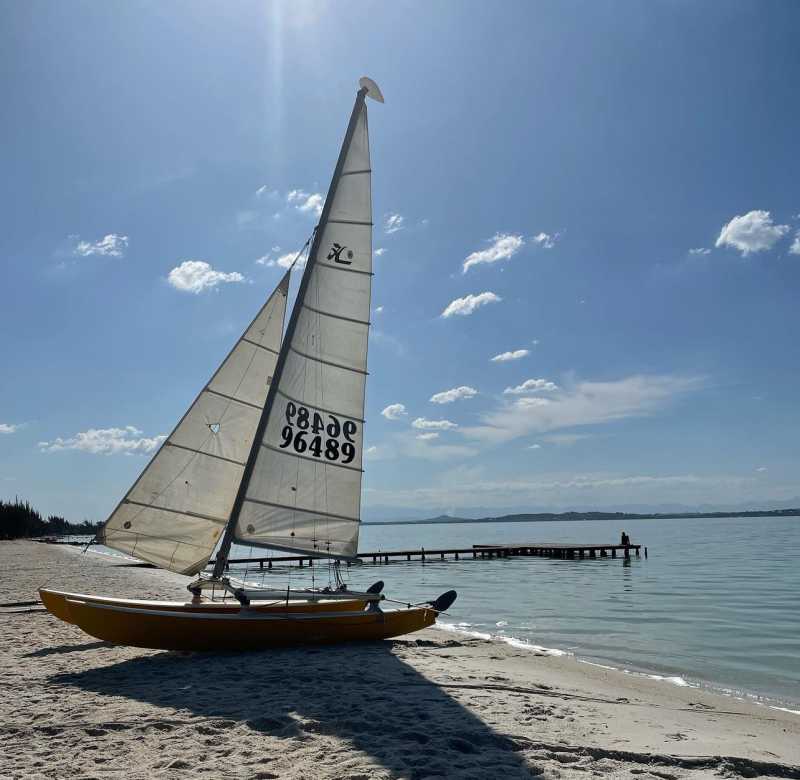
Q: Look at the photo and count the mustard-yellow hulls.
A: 2